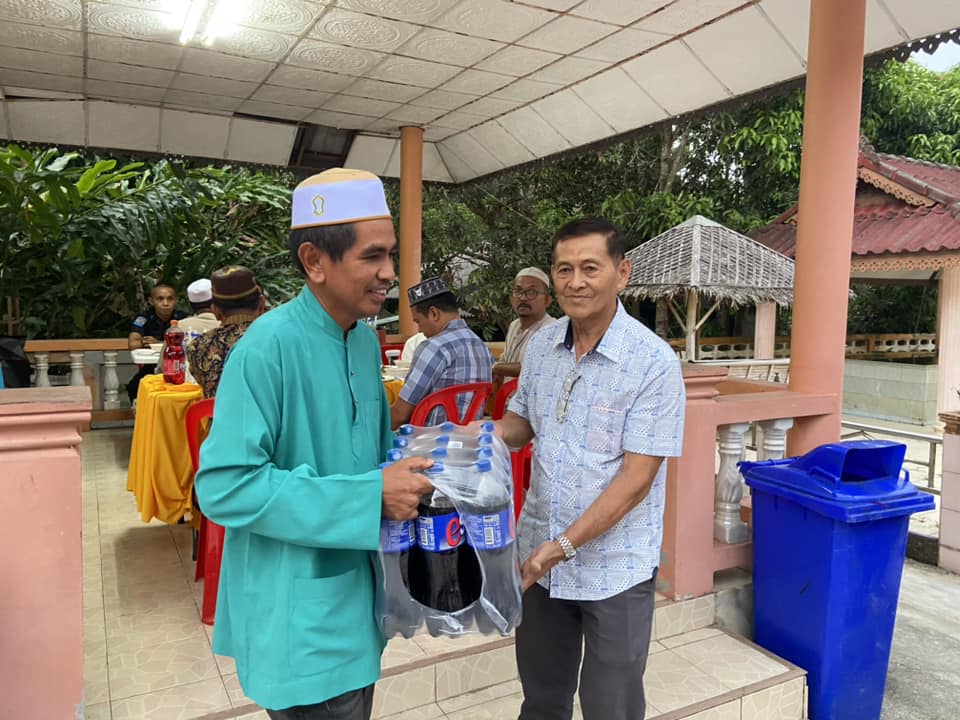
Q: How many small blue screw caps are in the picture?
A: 12